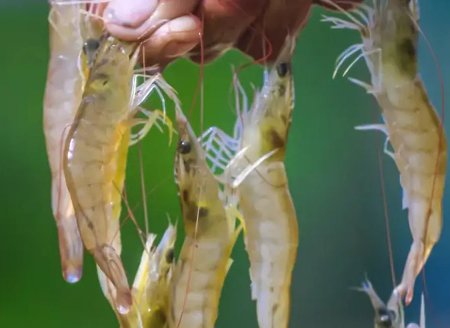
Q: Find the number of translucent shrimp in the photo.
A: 7